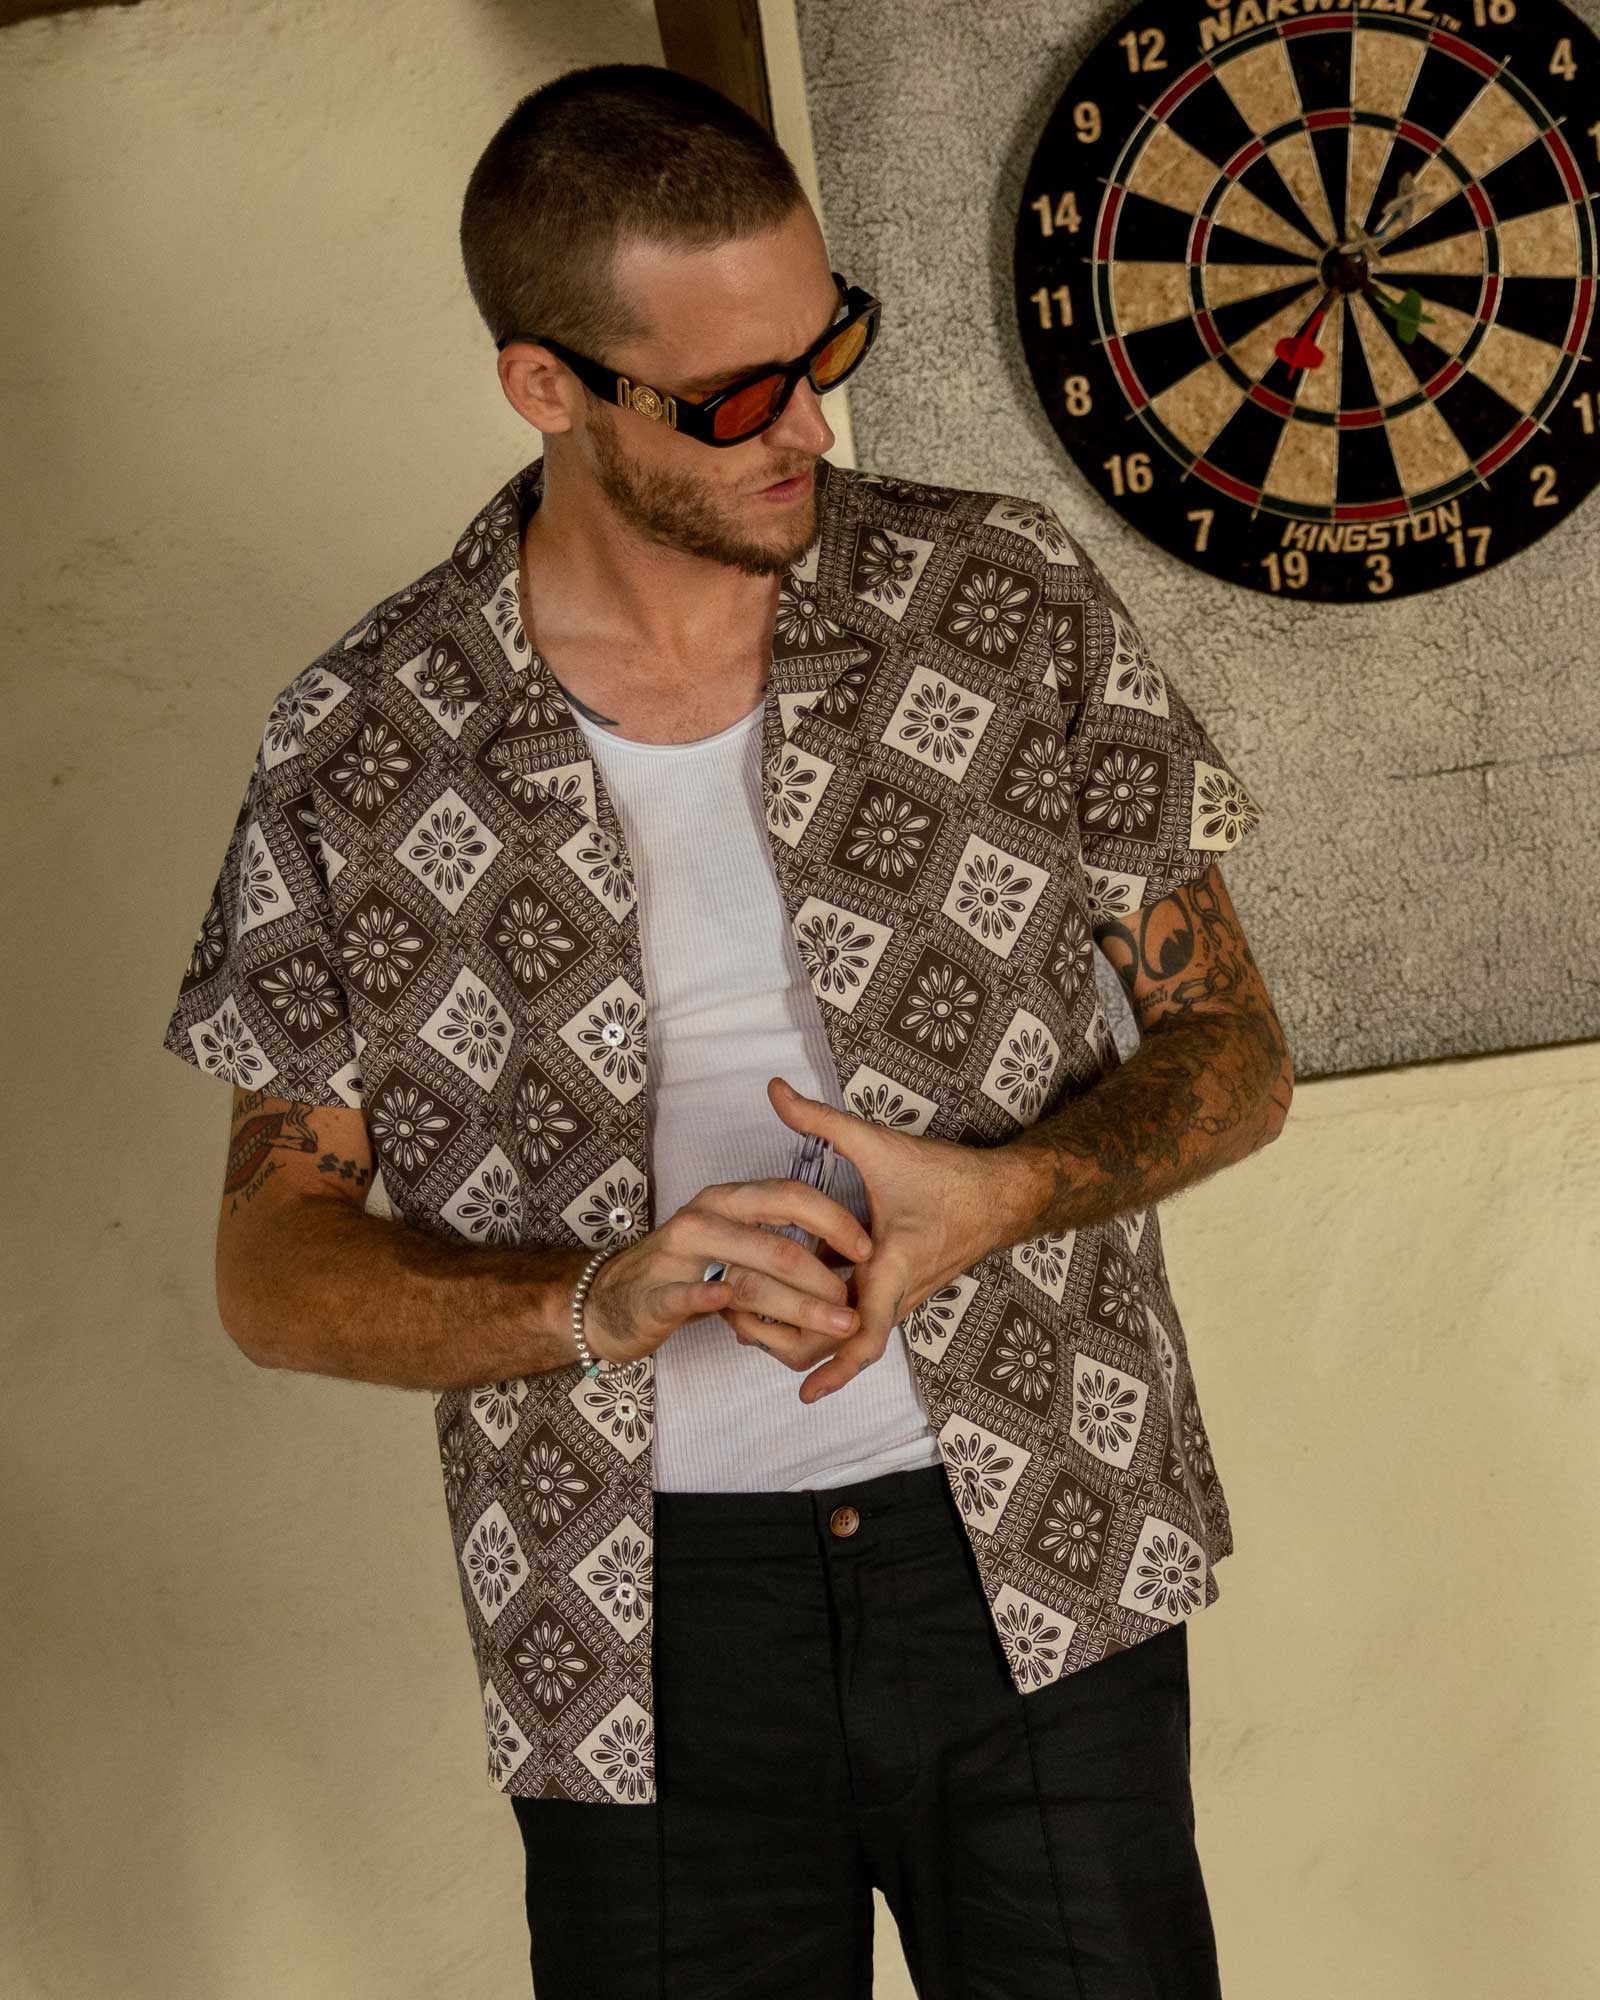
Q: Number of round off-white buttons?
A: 5